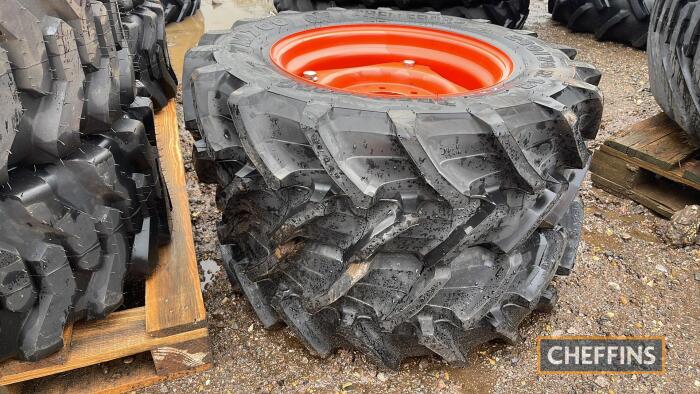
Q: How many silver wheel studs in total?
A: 2